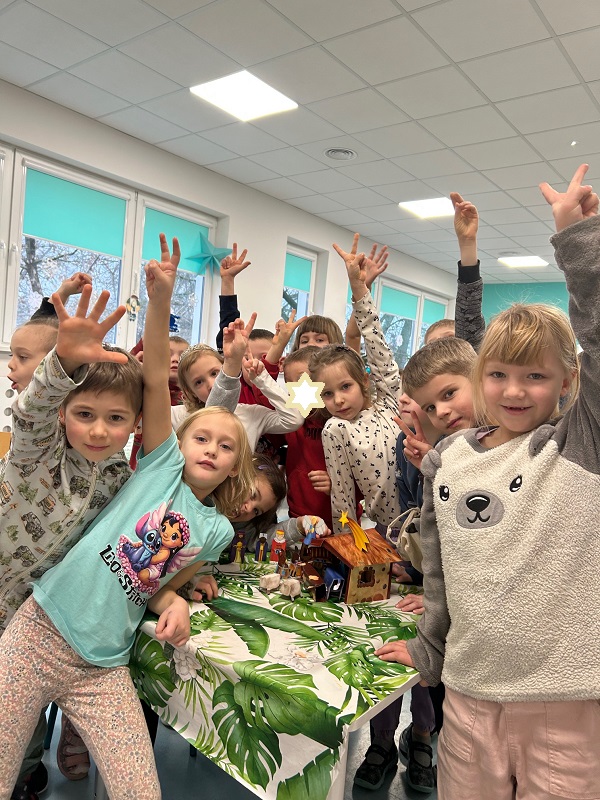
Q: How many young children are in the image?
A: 14